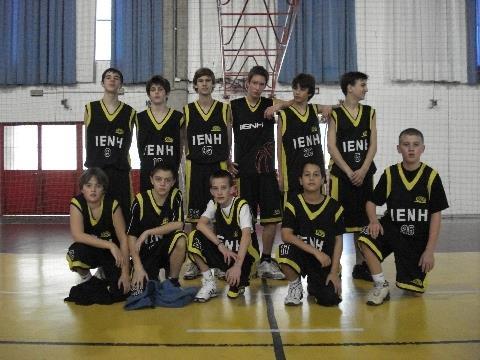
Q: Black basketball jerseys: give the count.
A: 11